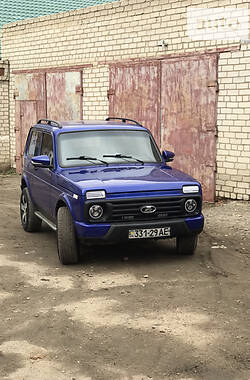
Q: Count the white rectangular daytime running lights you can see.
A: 2